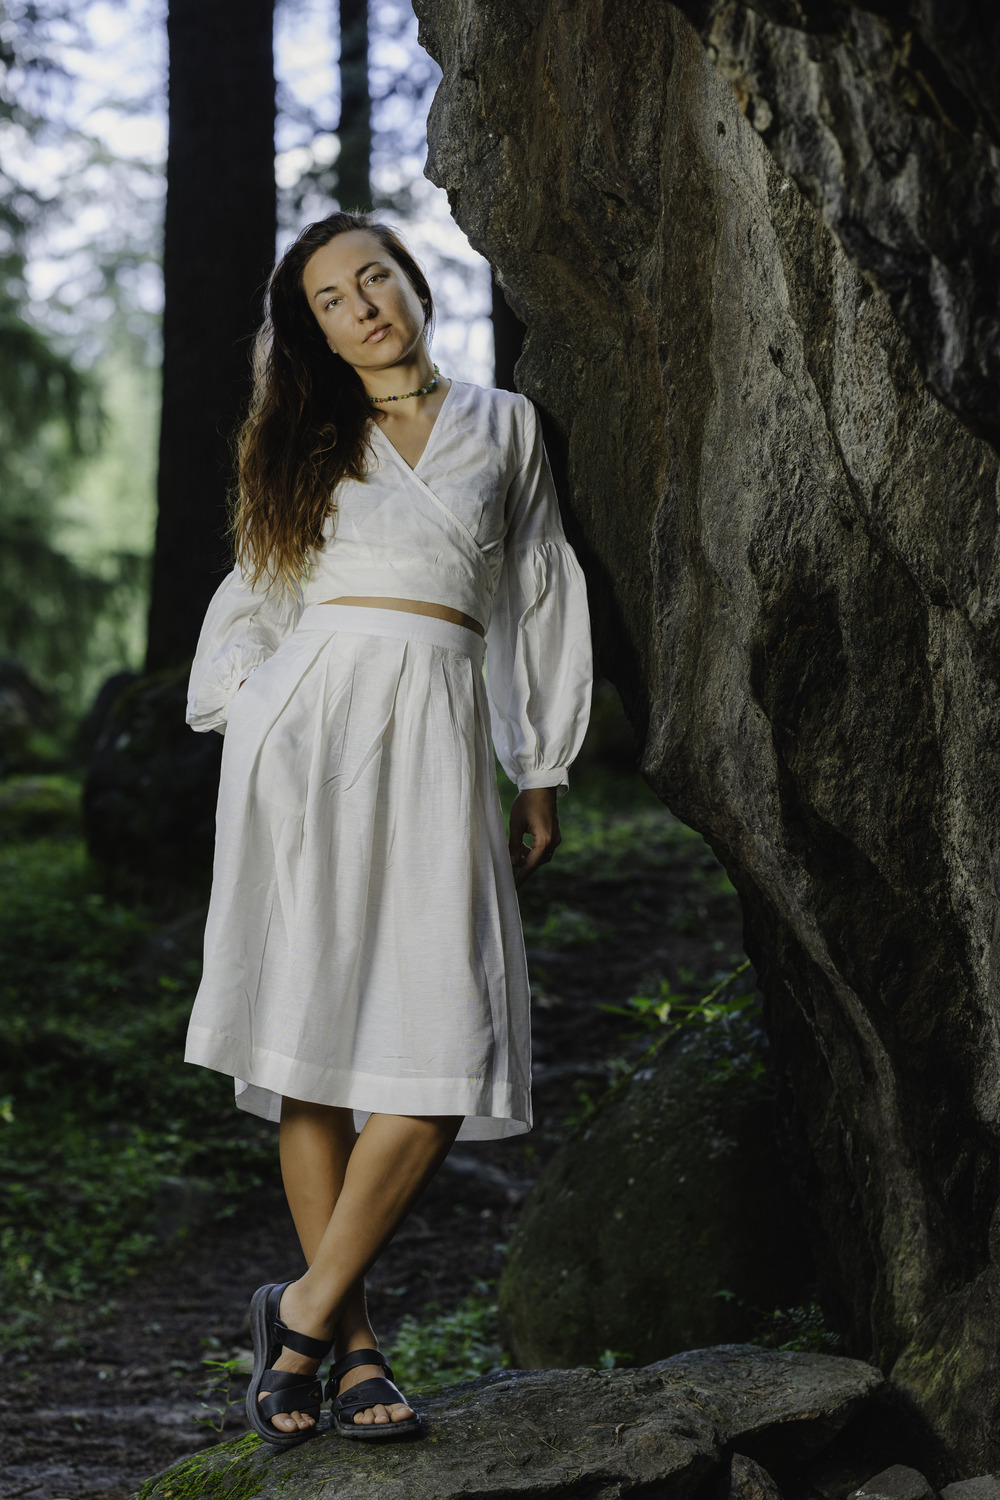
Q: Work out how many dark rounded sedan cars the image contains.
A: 0